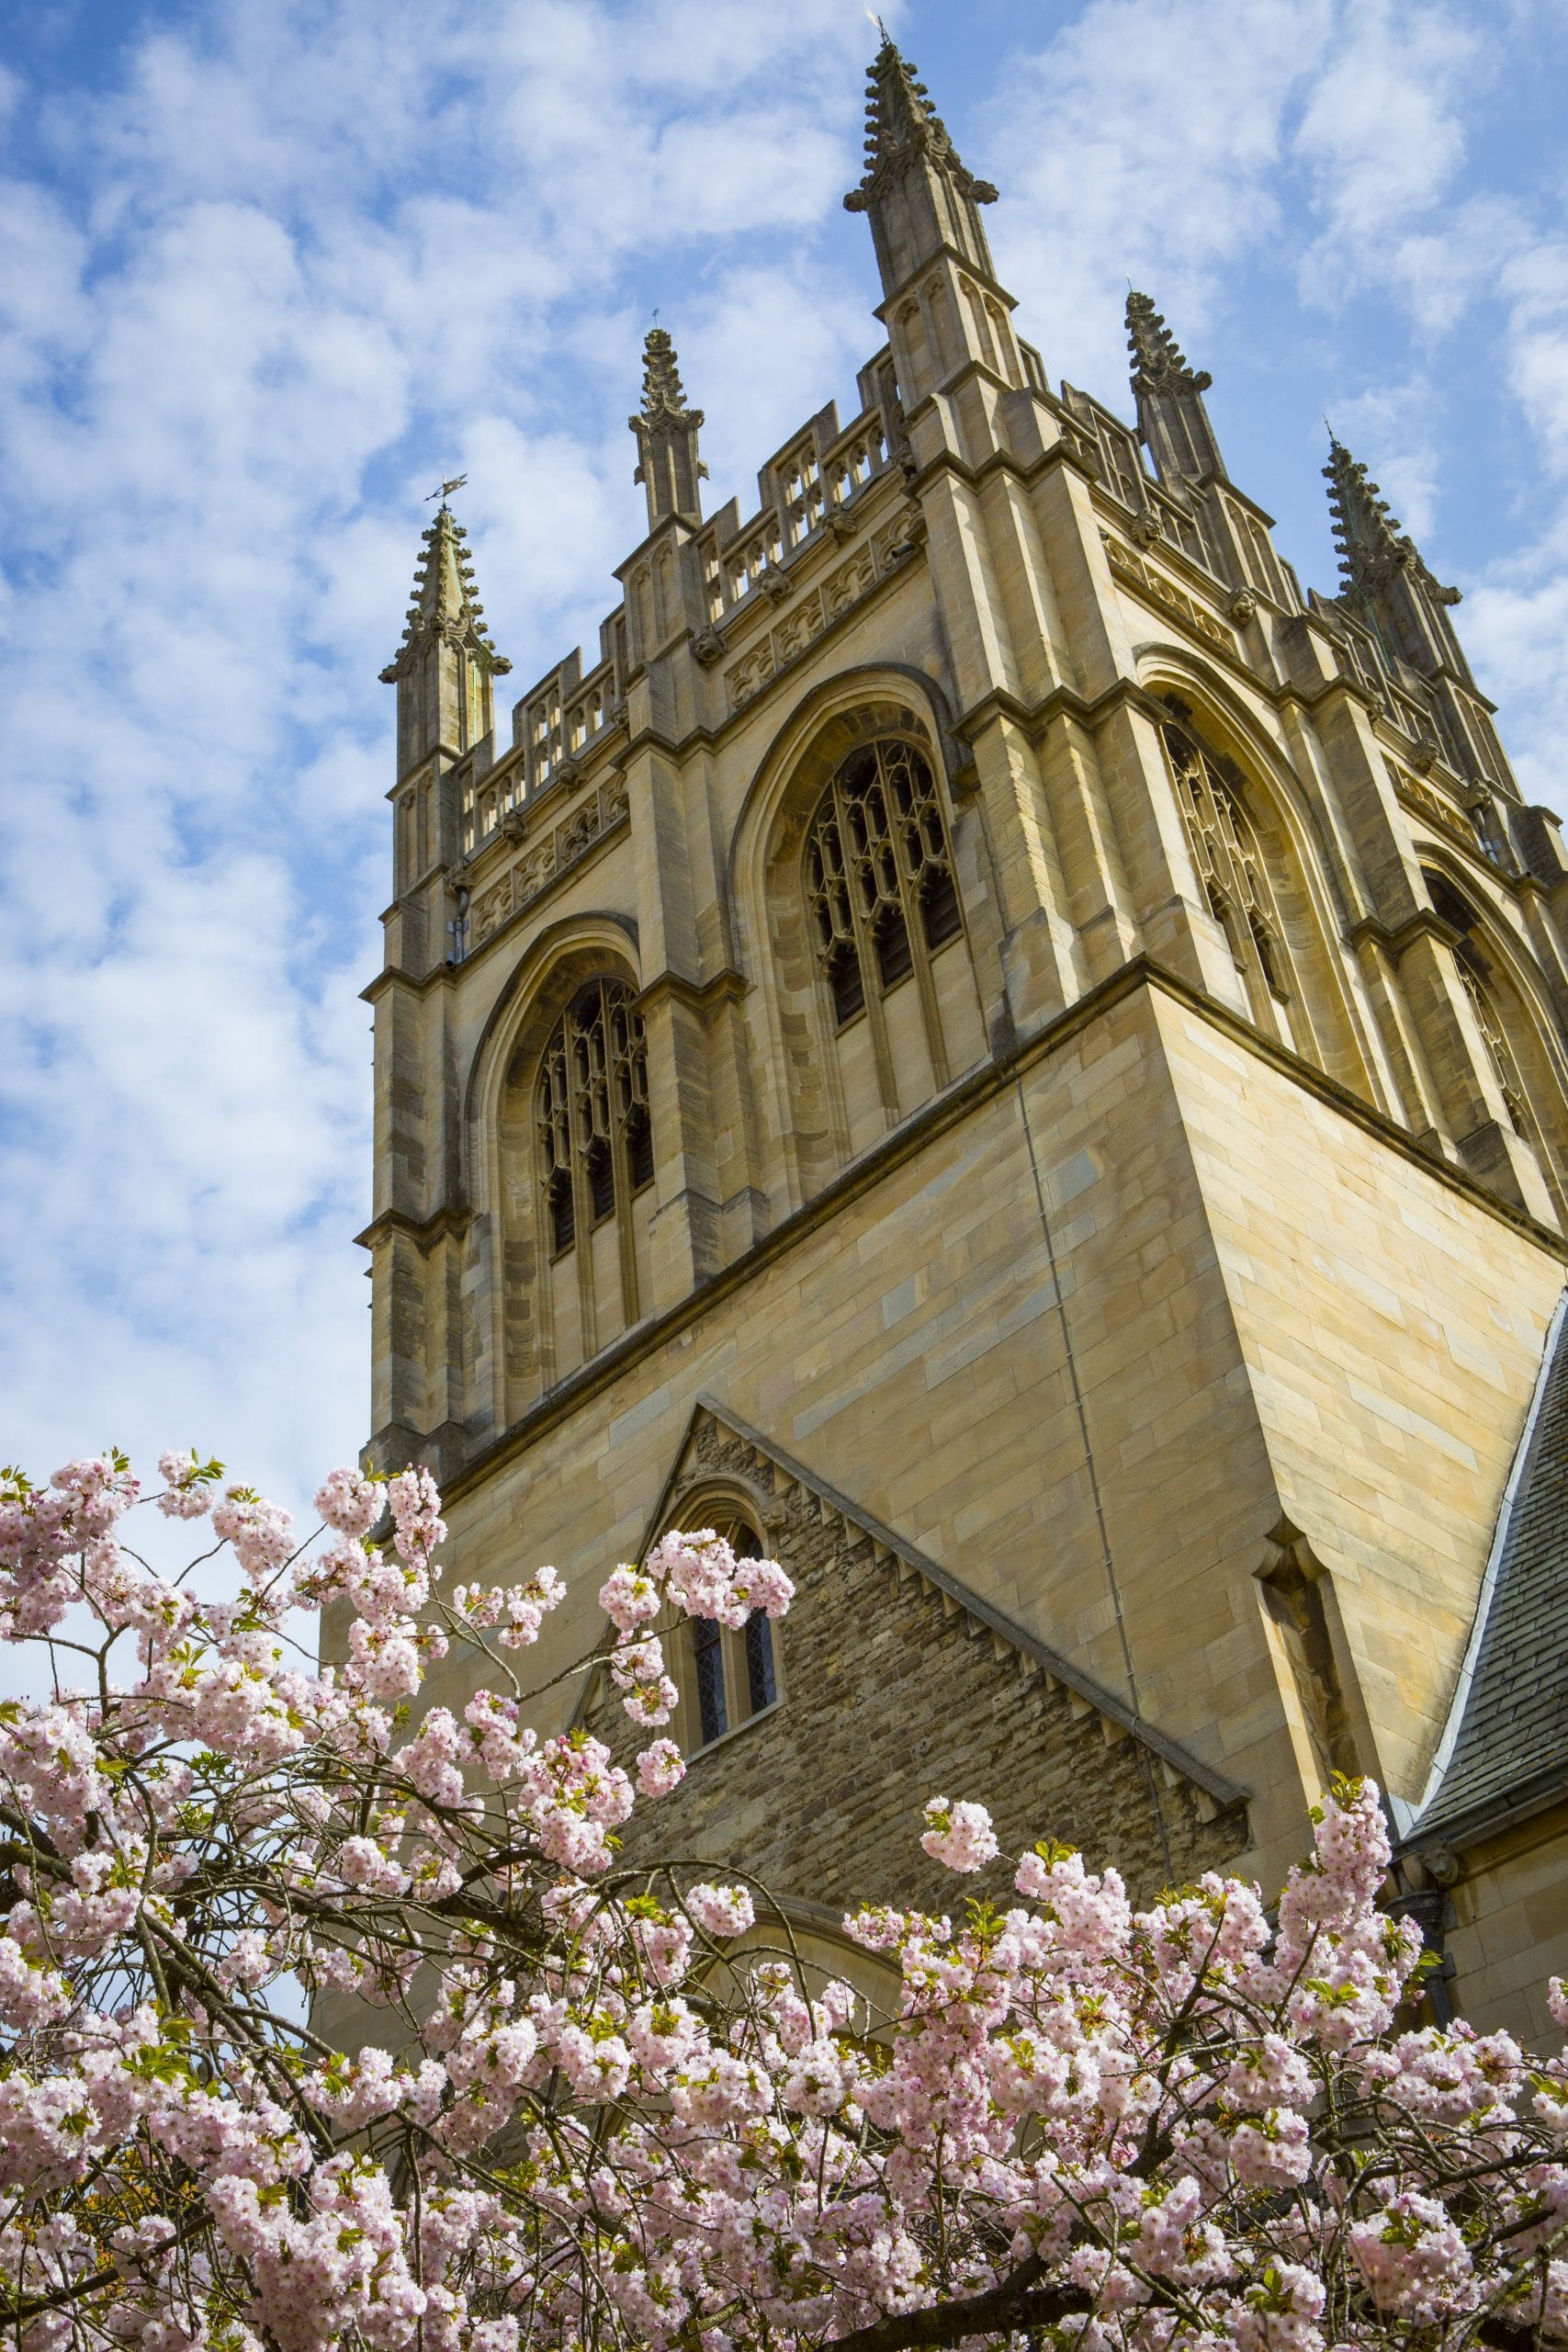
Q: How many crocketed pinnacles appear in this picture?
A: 5